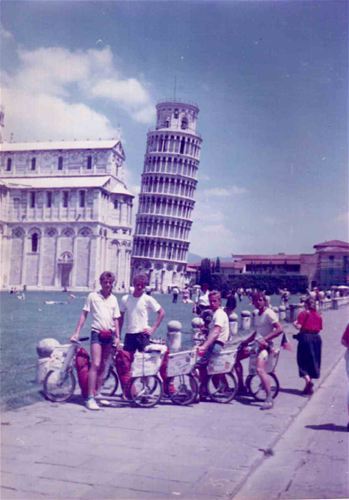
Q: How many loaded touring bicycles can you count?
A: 4